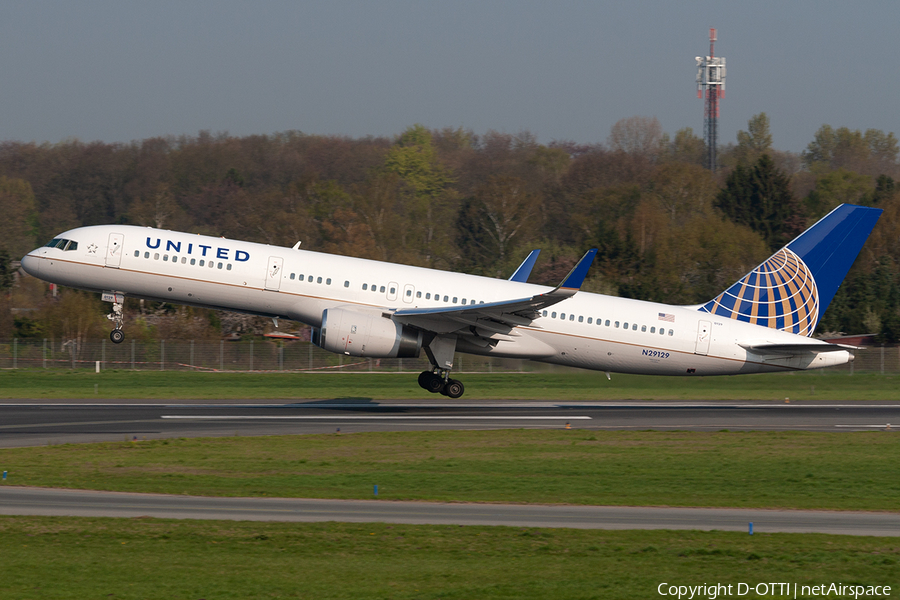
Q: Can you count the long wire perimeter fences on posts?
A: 1